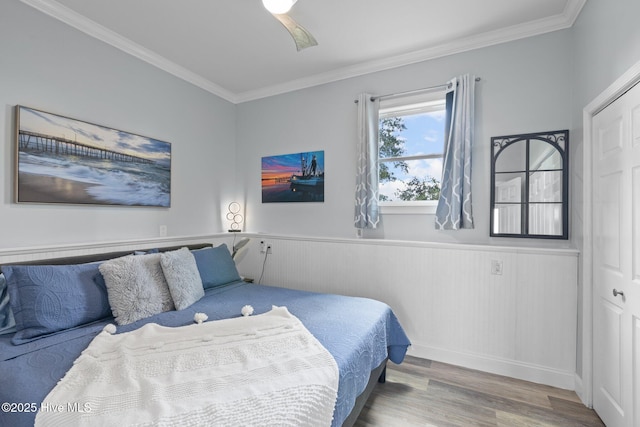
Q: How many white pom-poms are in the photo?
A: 3